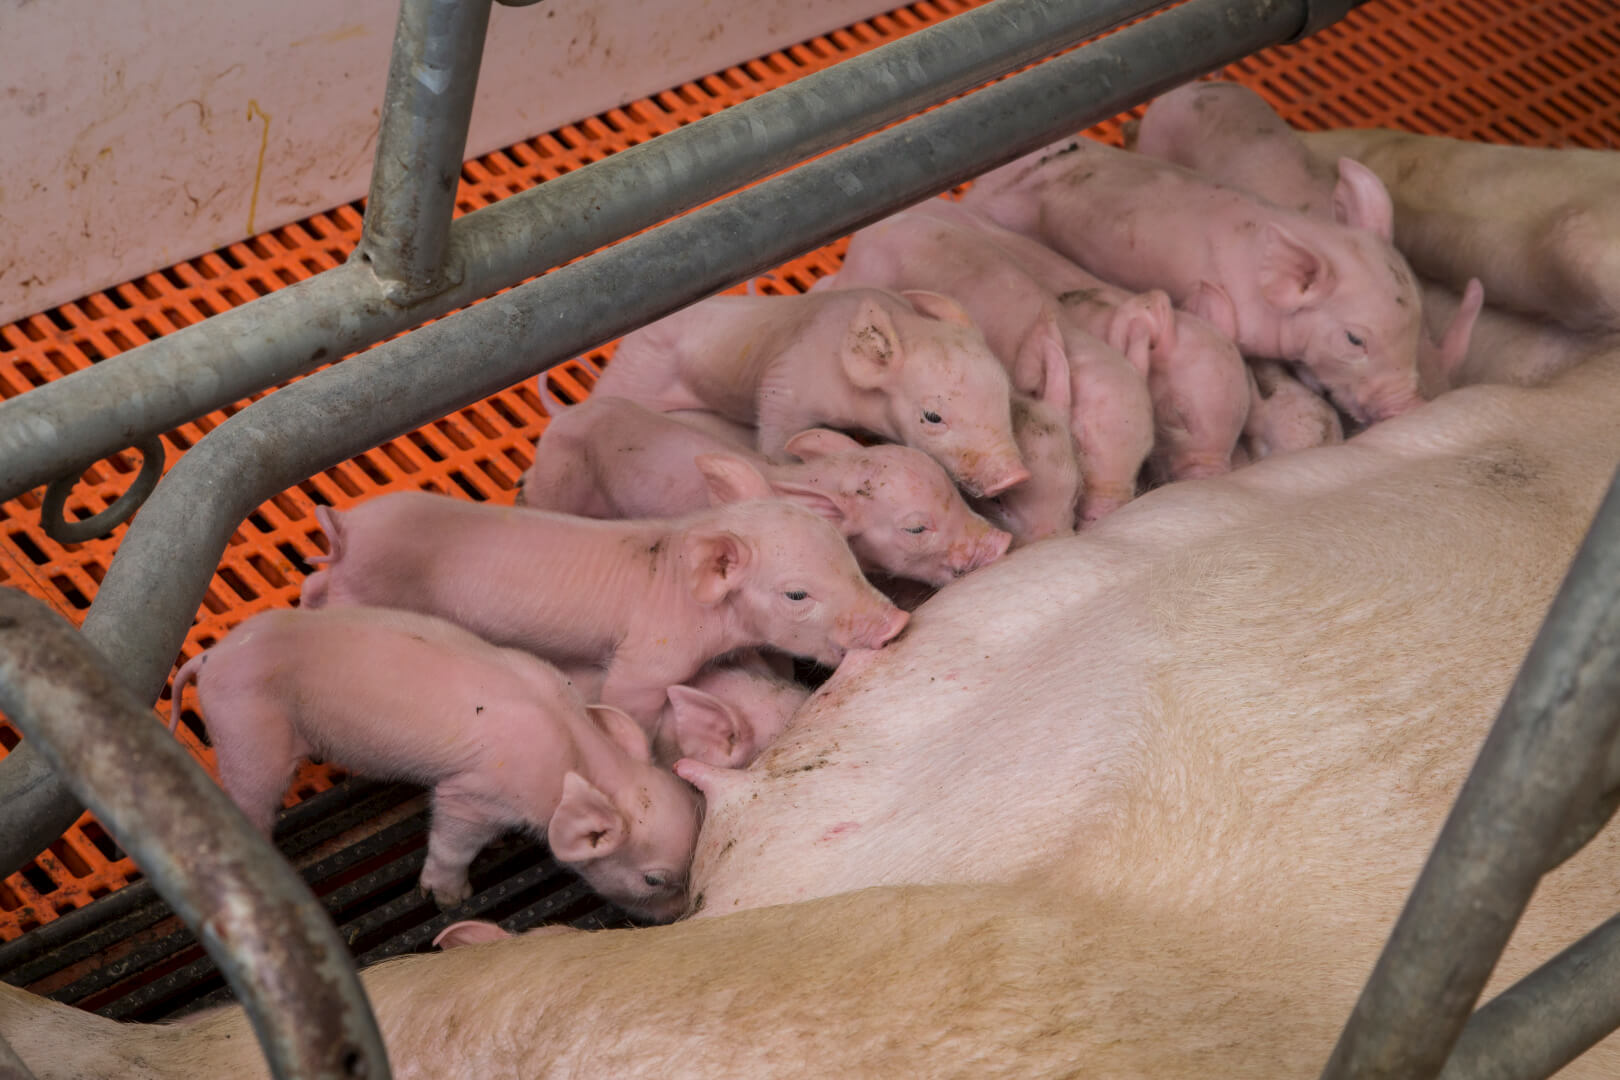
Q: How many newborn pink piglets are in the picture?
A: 12